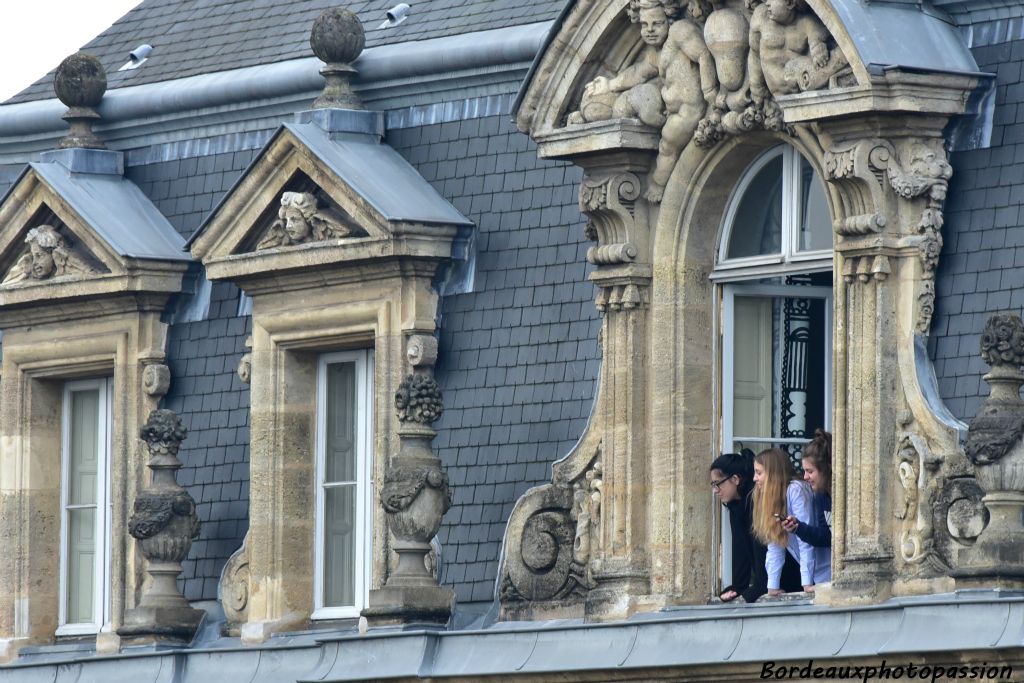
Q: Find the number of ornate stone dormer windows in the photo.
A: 3